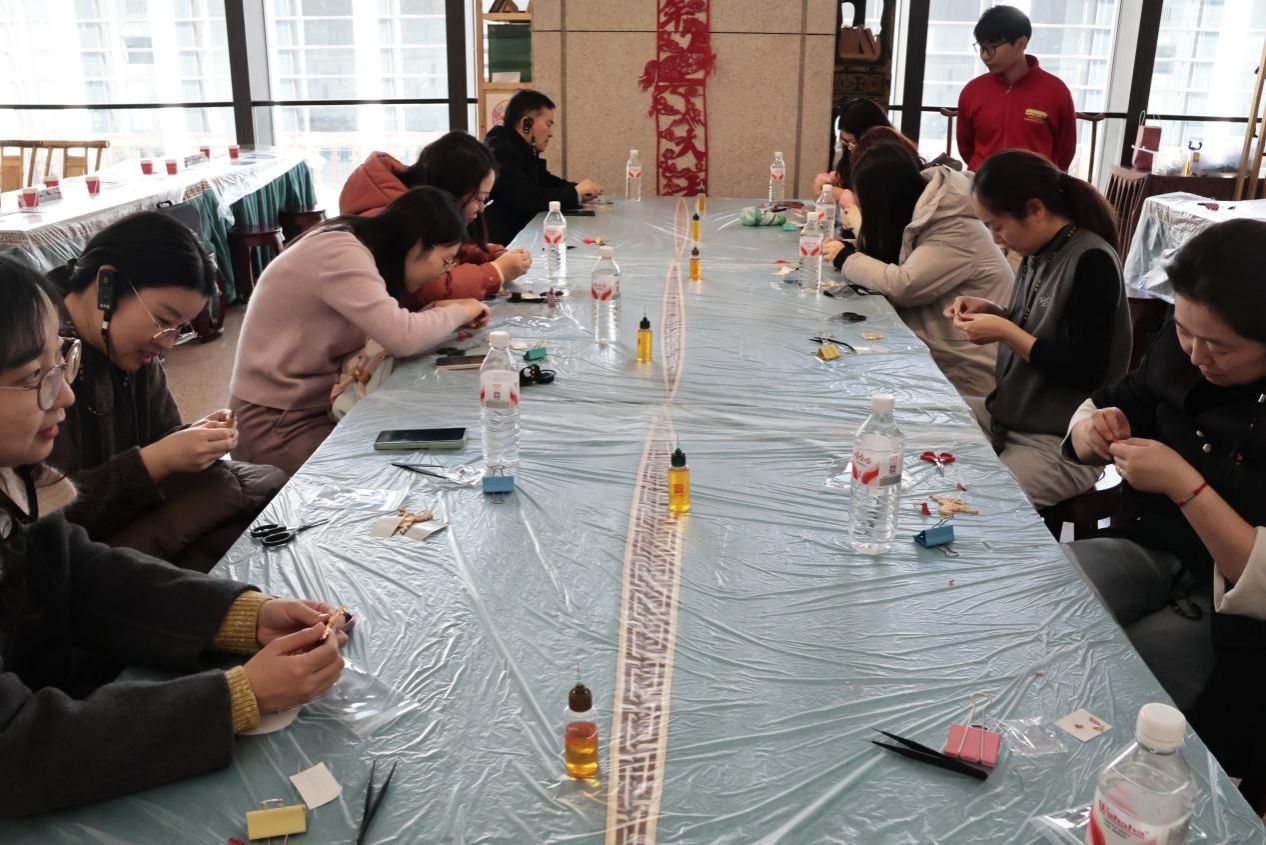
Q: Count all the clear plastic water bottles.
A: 9